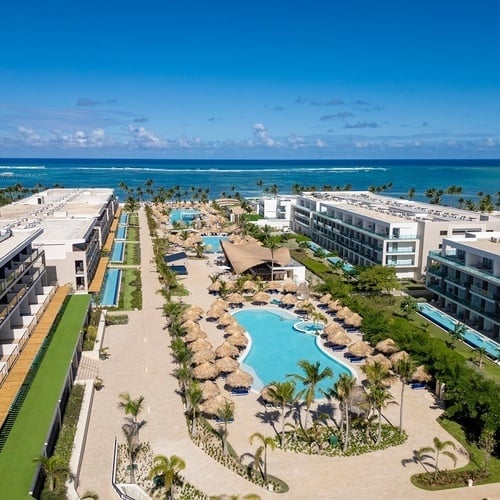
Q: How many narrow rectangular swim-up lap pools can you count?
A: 7